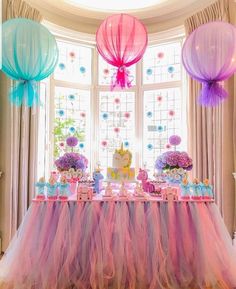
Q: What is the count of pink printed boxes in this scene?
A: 2